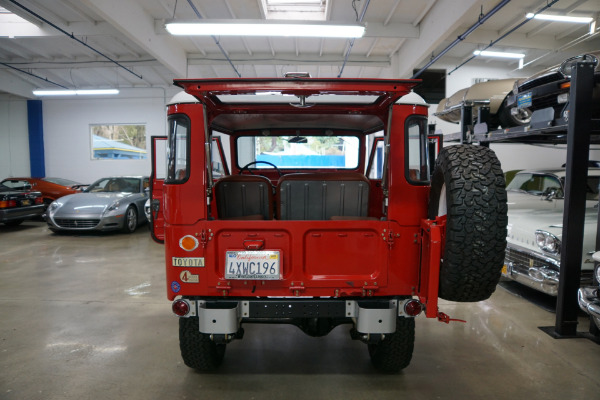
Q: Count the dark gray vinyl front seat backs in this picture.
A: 2